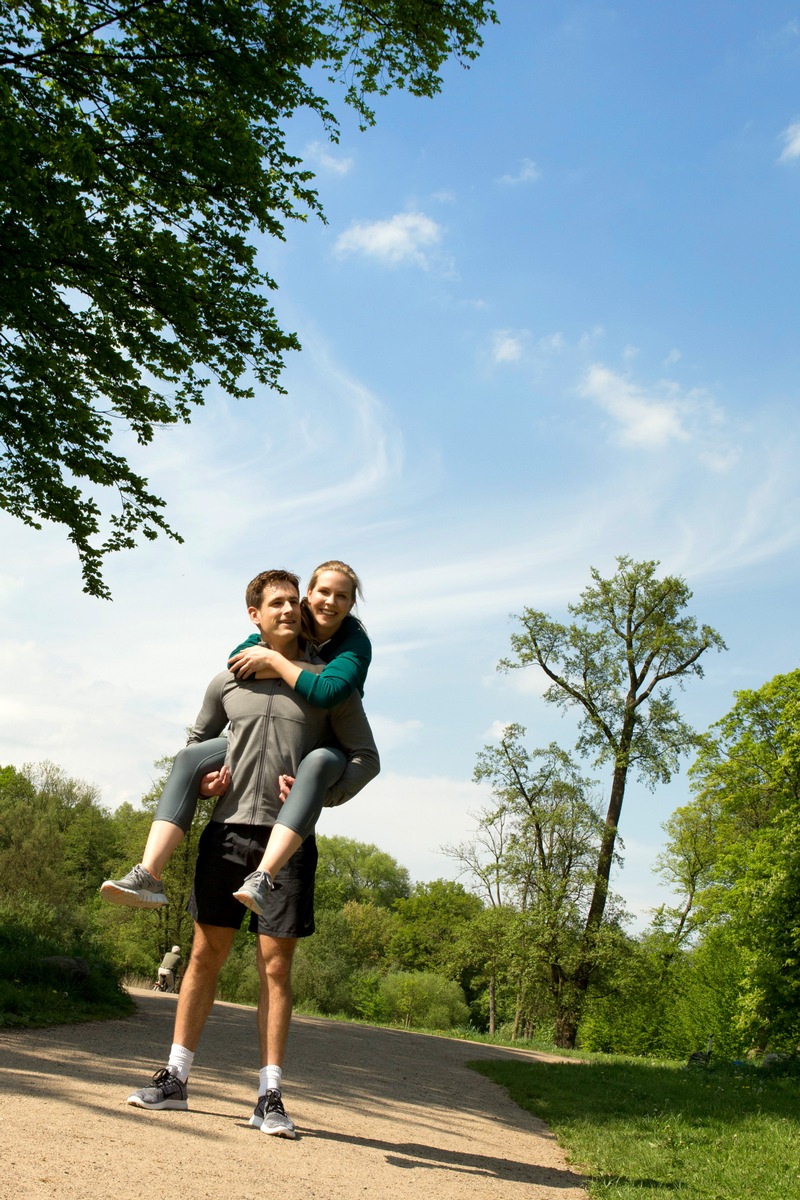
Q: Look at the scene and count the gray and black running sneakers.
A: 2